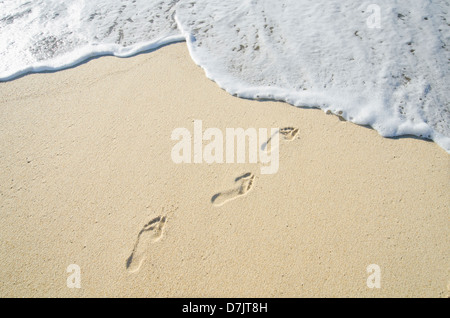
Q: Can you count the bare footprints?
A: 3